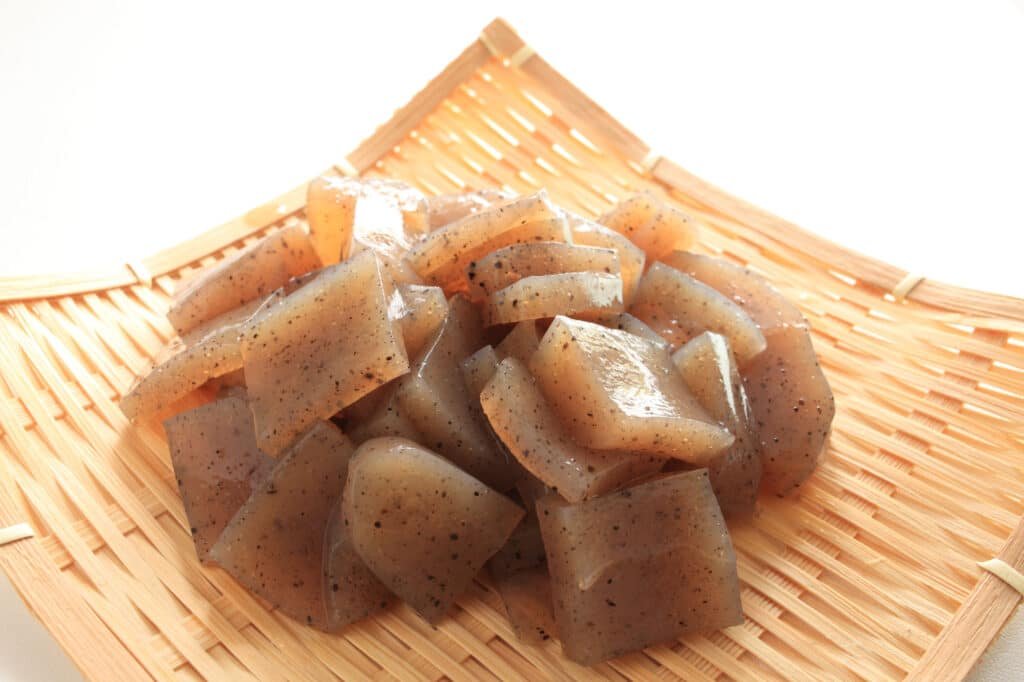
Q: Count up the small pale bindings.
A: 8